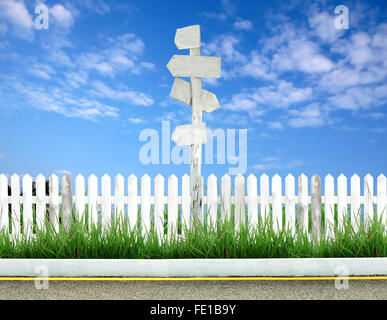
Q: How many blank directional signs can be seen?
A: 4